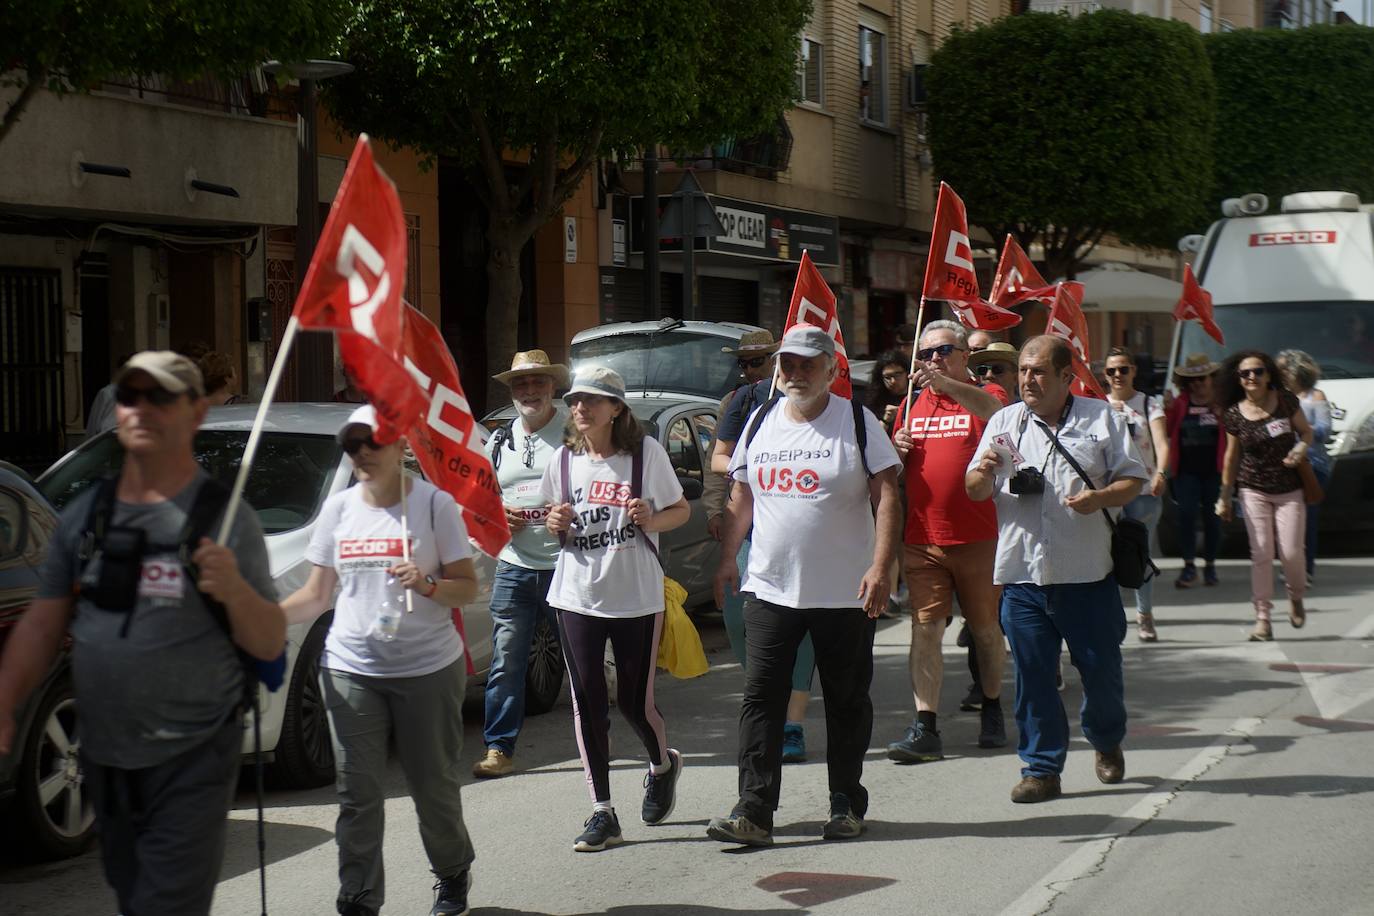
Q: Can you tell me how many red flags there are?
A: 7